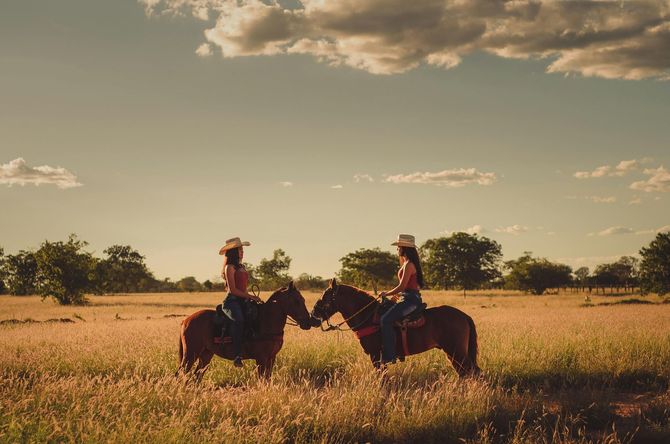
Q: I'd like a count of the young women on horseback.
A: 2